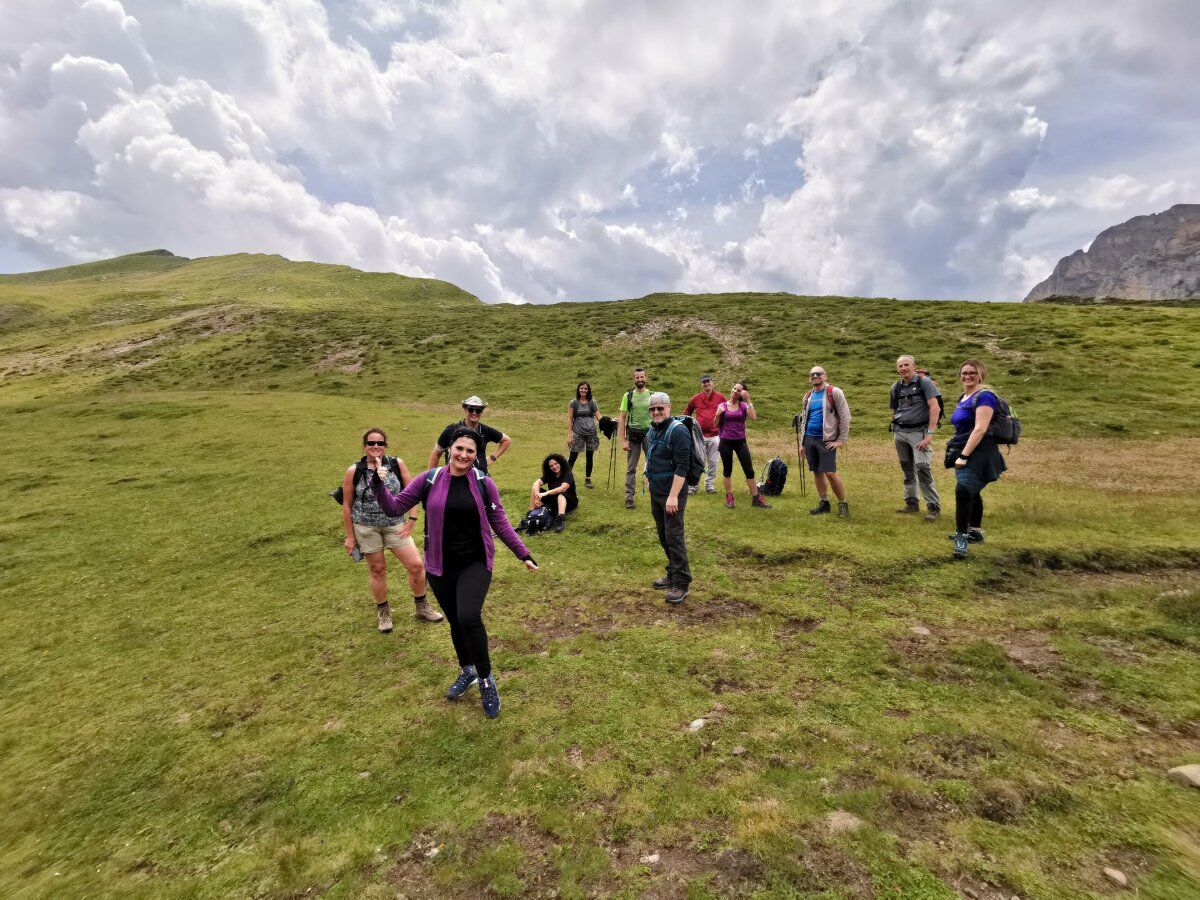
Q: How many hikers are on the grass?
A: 12